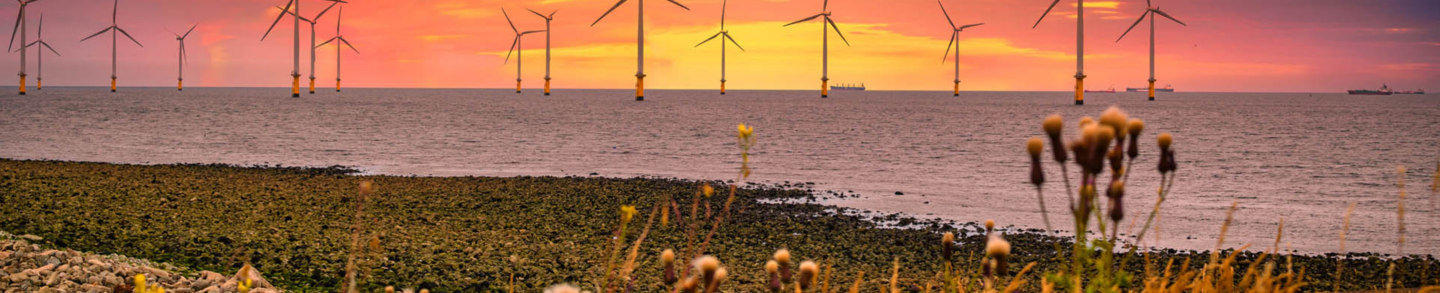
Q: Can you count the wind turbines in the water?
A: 15